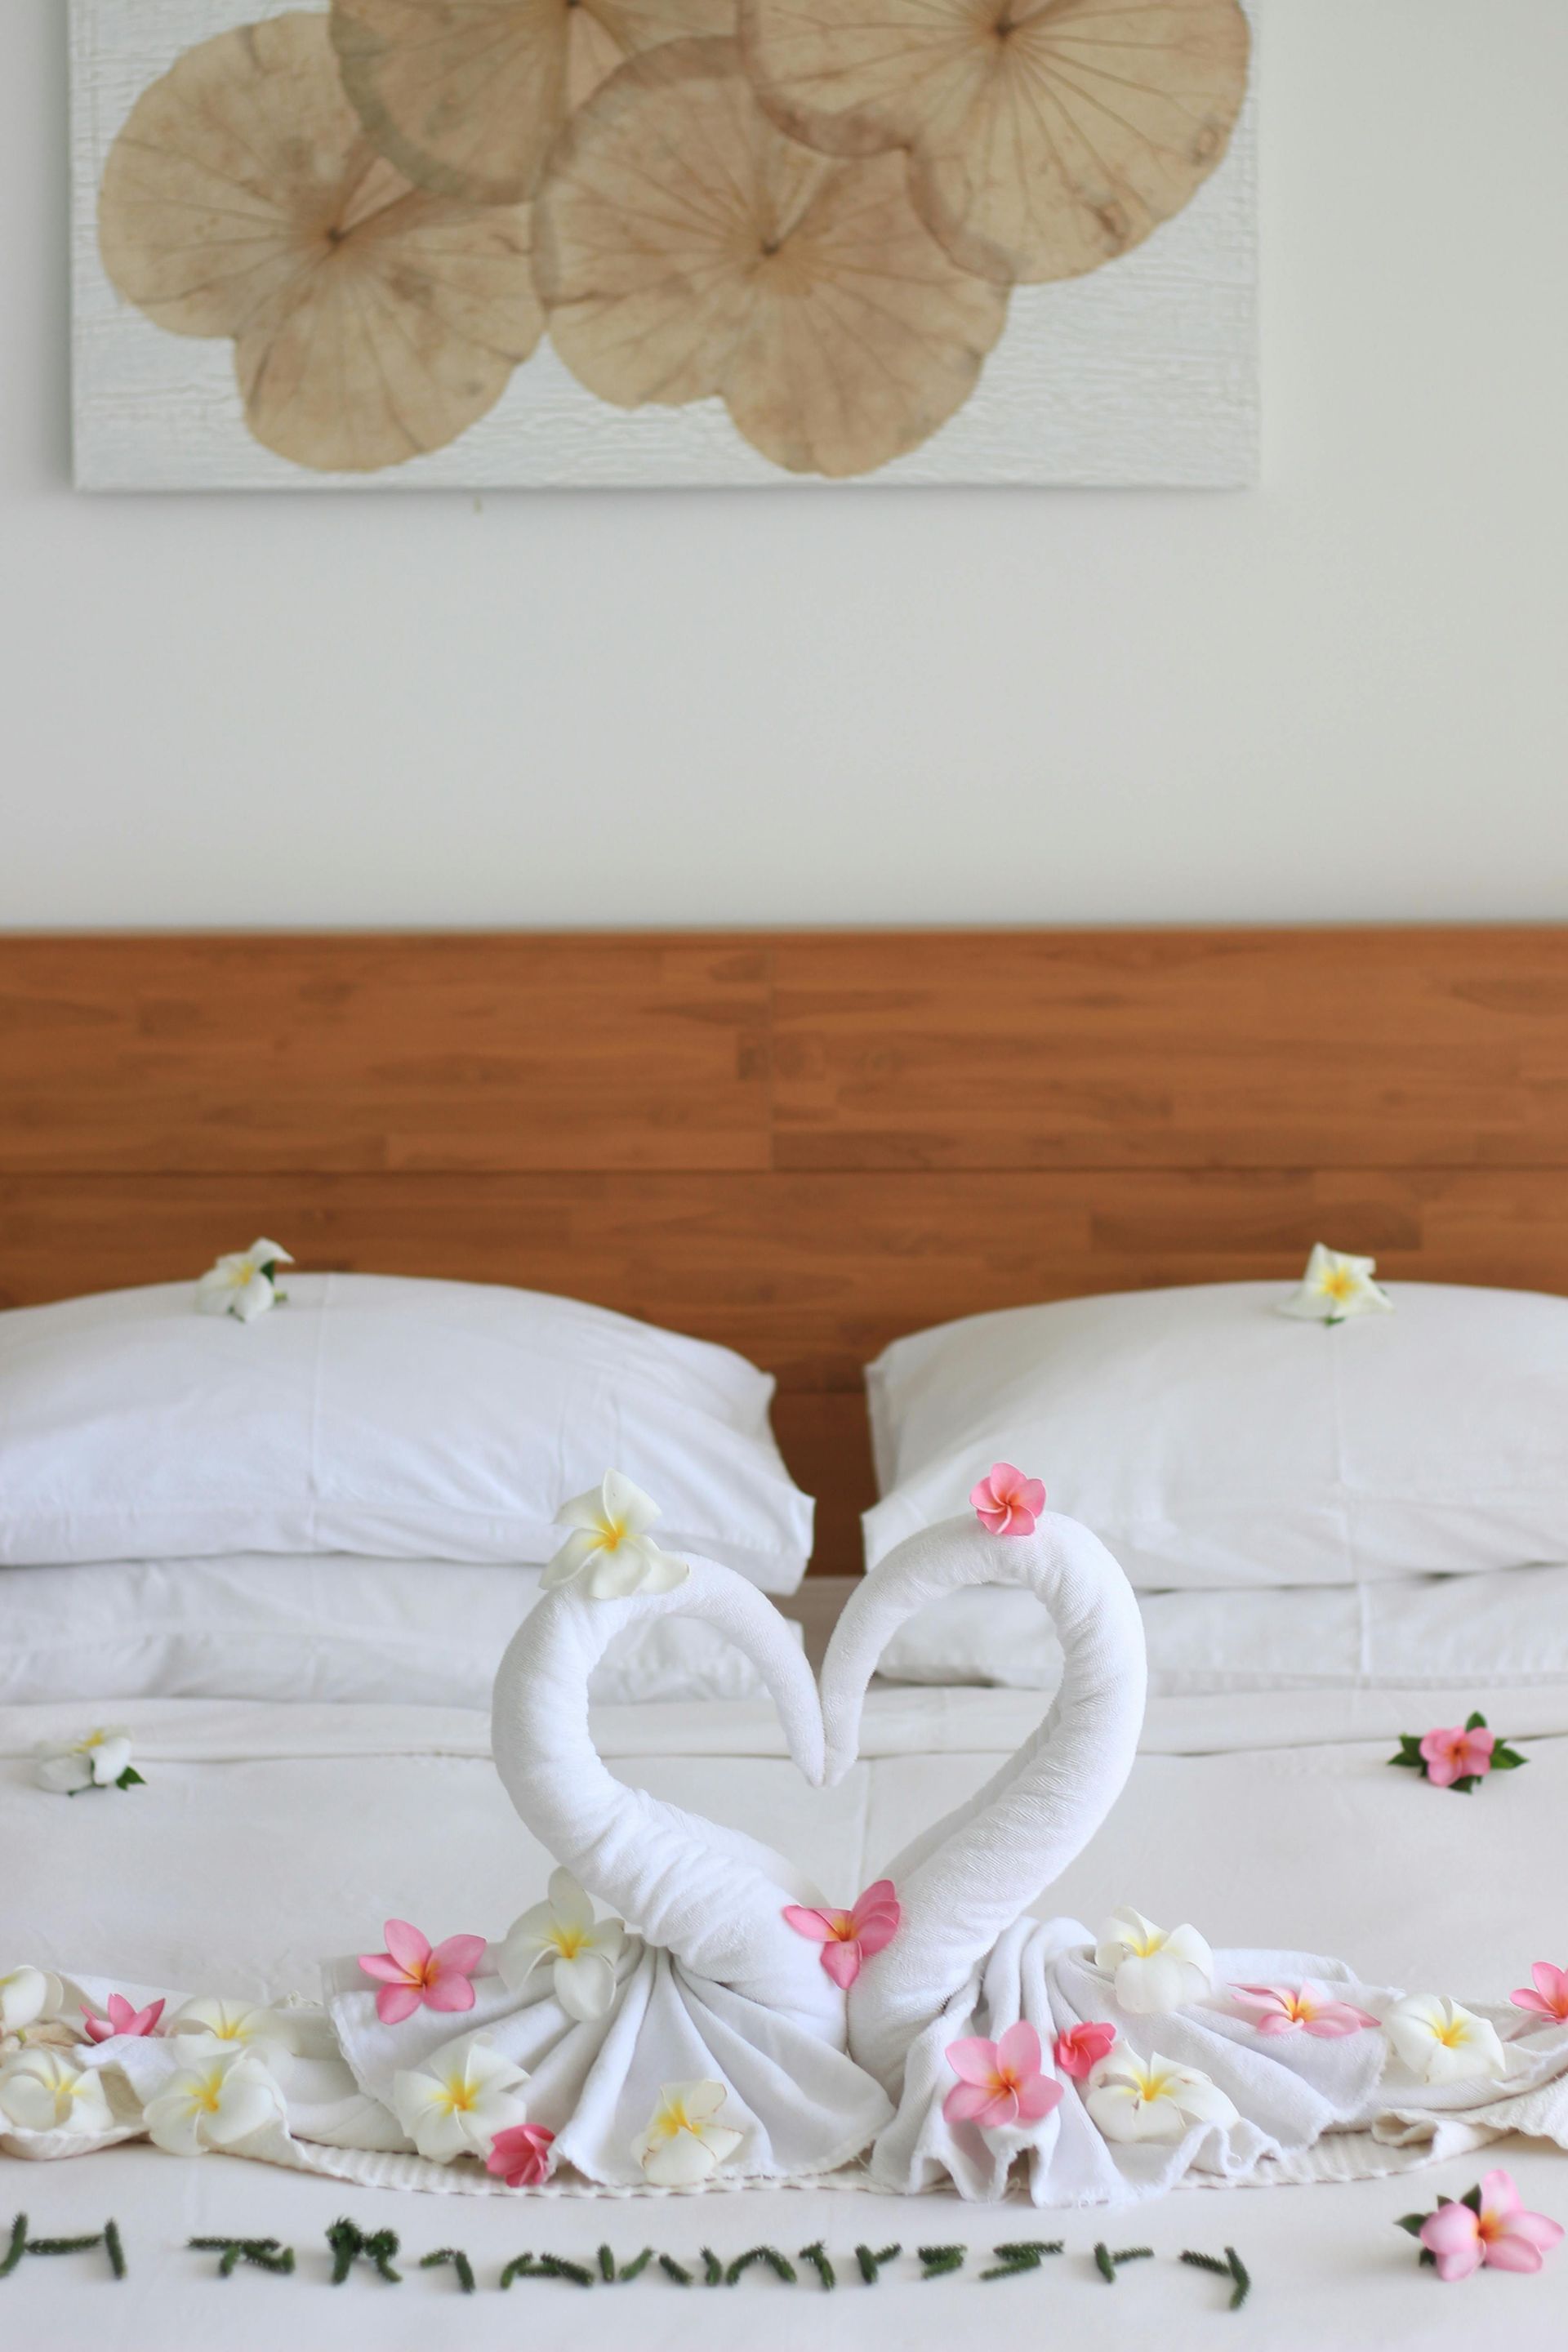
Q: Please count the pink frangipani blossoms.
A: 11